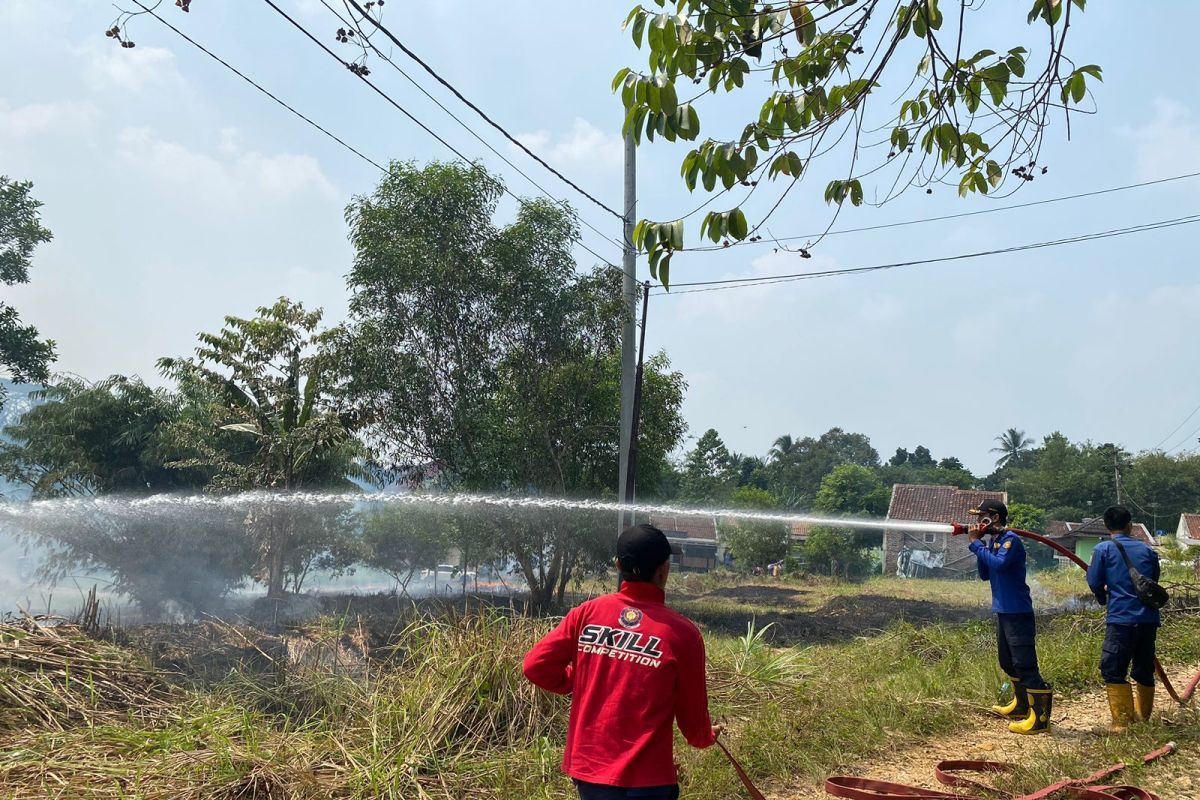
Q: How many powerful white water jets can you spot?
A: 1